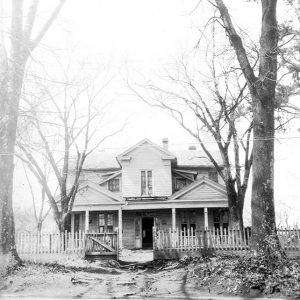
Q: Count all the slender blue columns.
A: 0